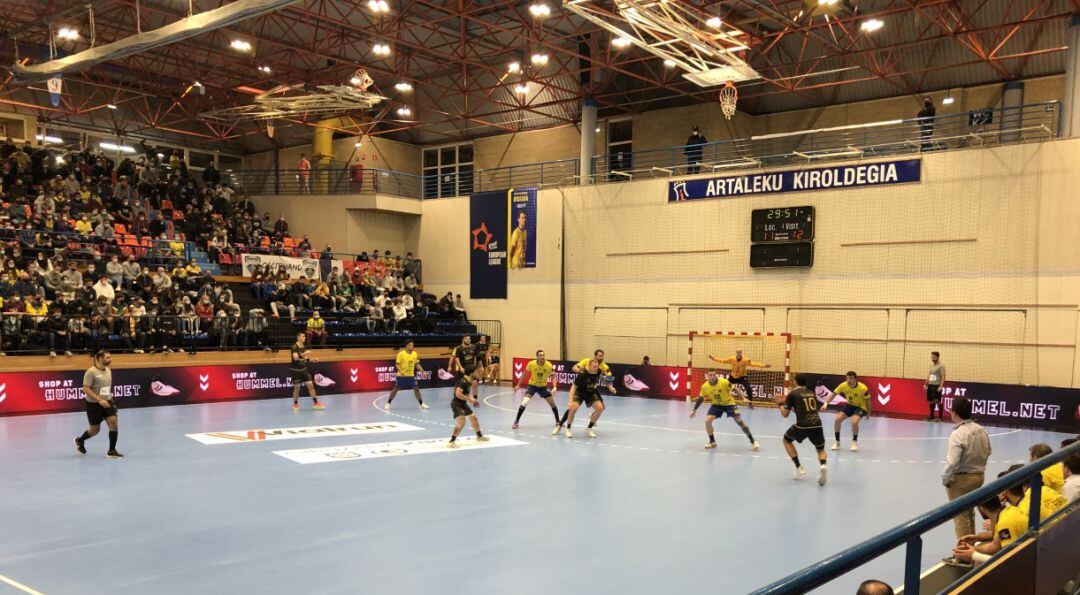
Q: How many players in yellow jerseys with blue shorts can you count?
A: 5